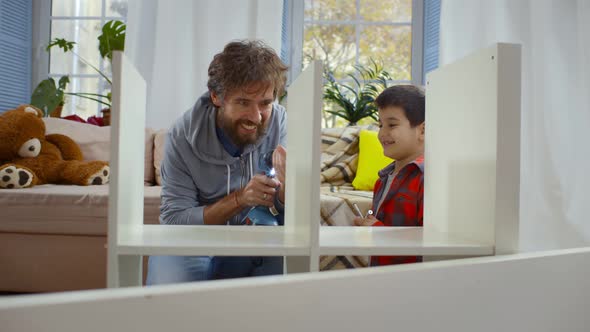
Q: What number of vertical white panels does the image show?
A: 3